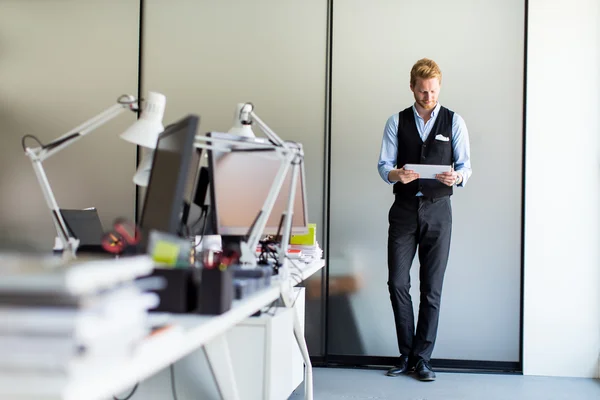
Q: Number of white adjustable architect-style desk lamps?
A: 3